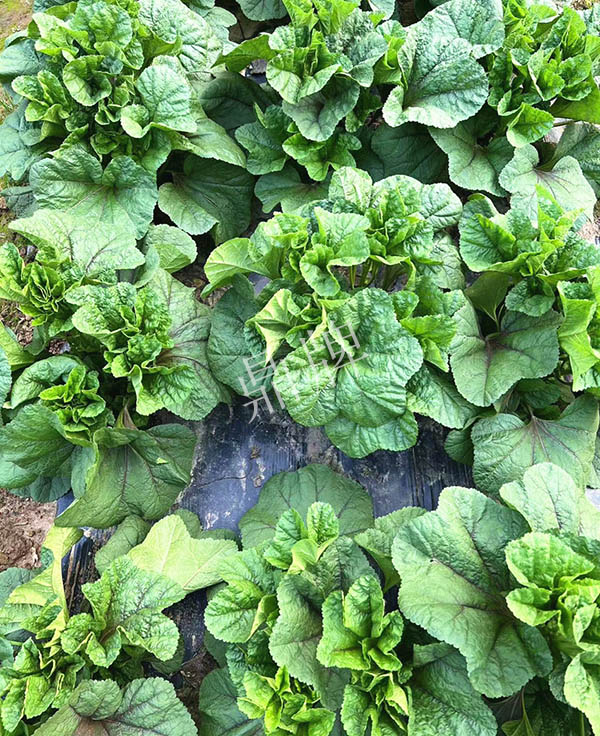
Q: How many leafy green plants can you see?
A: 9